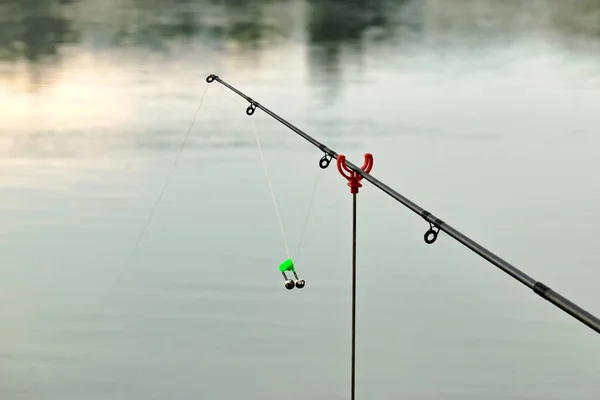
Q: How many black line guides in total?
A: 4